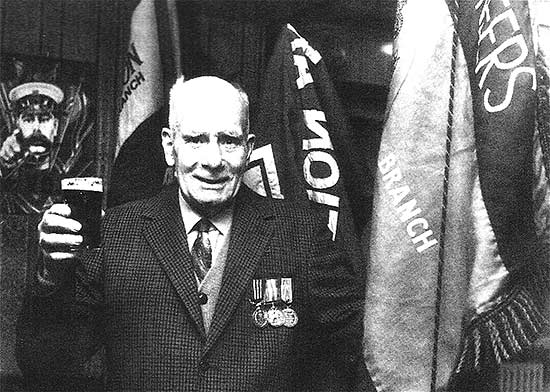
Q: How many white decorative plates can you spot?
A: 0